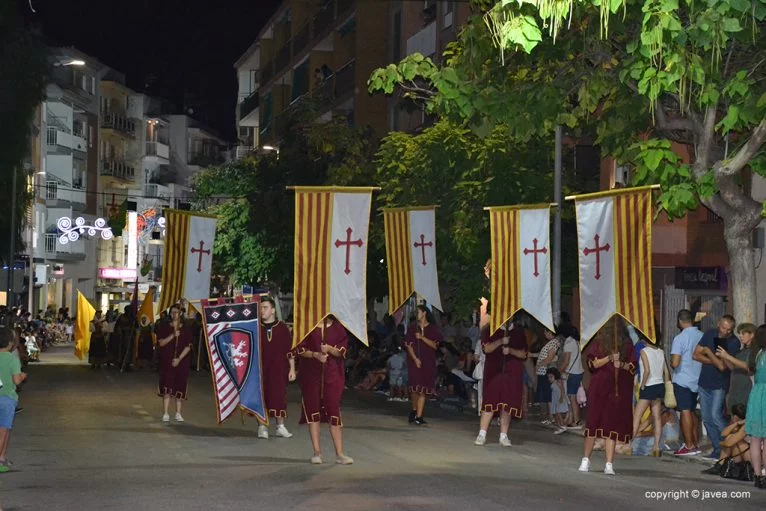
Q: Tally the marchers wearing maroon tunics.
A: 6